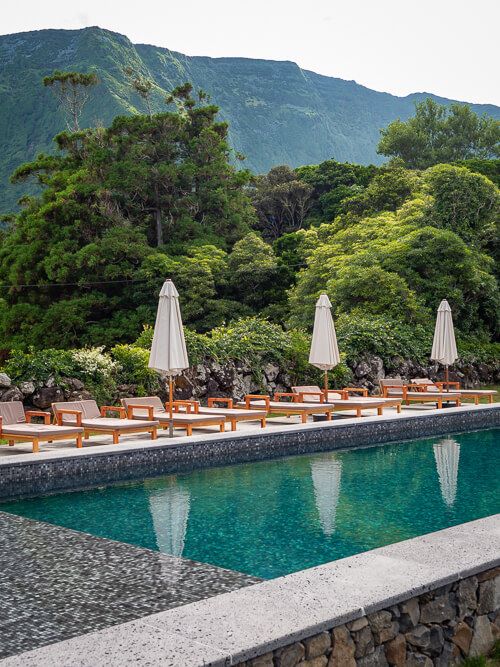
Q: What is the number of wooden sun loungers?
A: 9